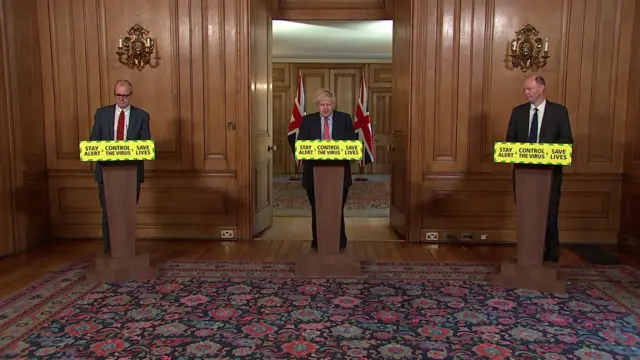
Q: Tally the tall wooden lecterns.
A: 3